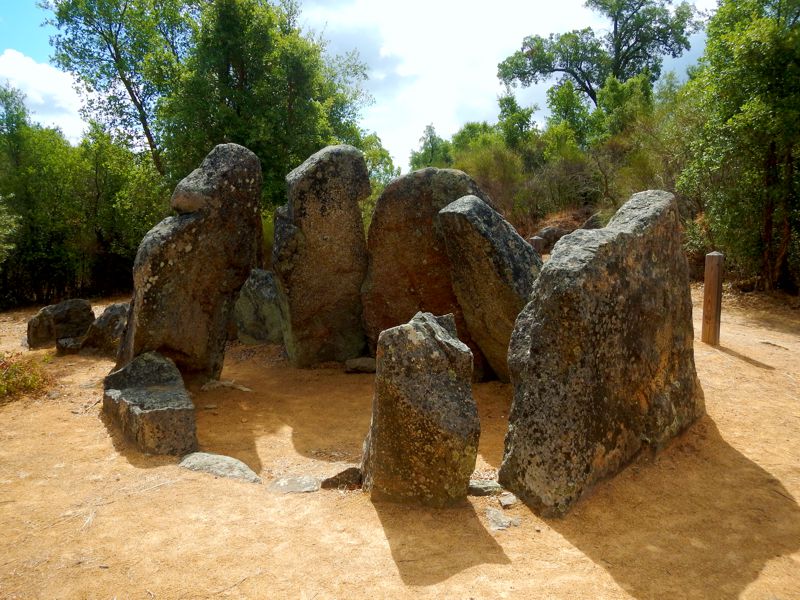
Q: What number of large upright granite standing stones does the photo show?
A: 6